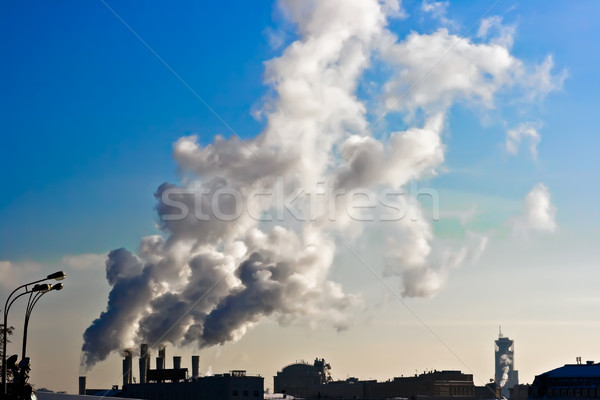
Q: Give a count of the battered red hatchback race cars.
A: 0